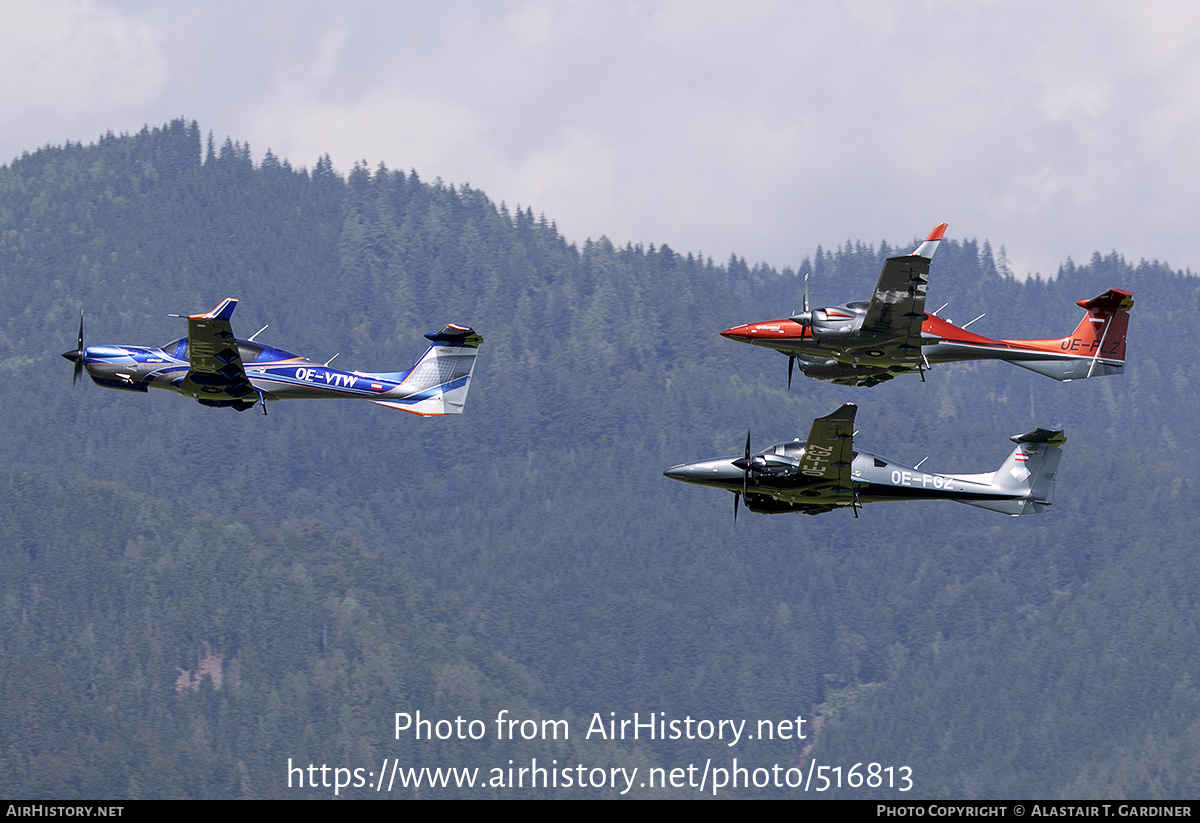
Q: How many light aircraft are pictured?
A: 3